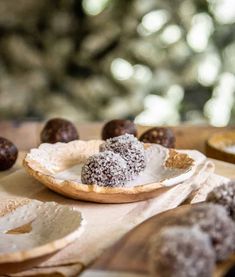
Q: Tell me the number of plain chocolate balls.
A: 4